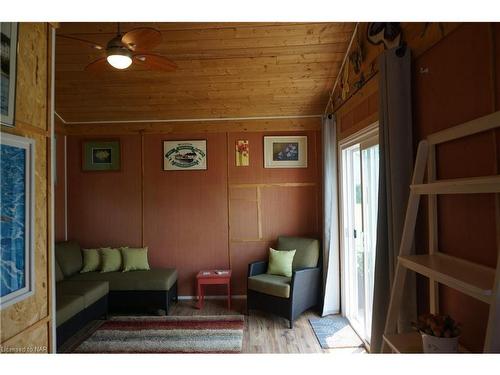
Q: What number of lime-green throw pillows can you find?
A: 4